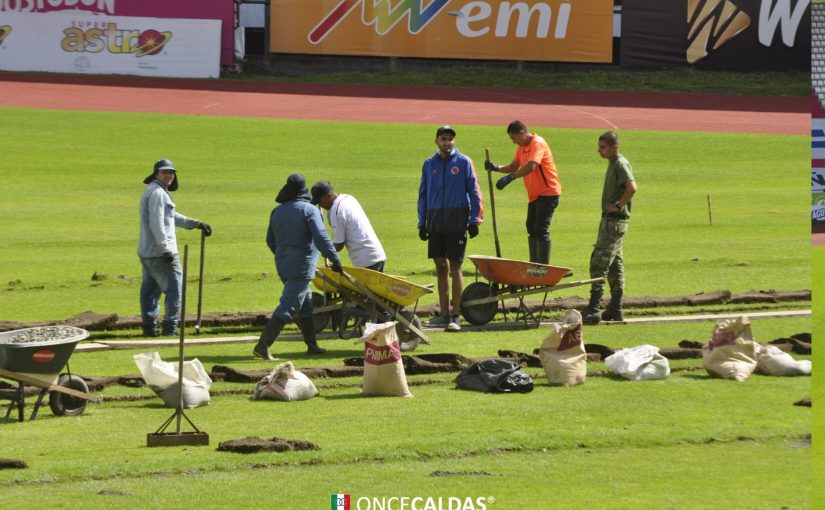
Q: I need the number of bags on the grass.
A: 8